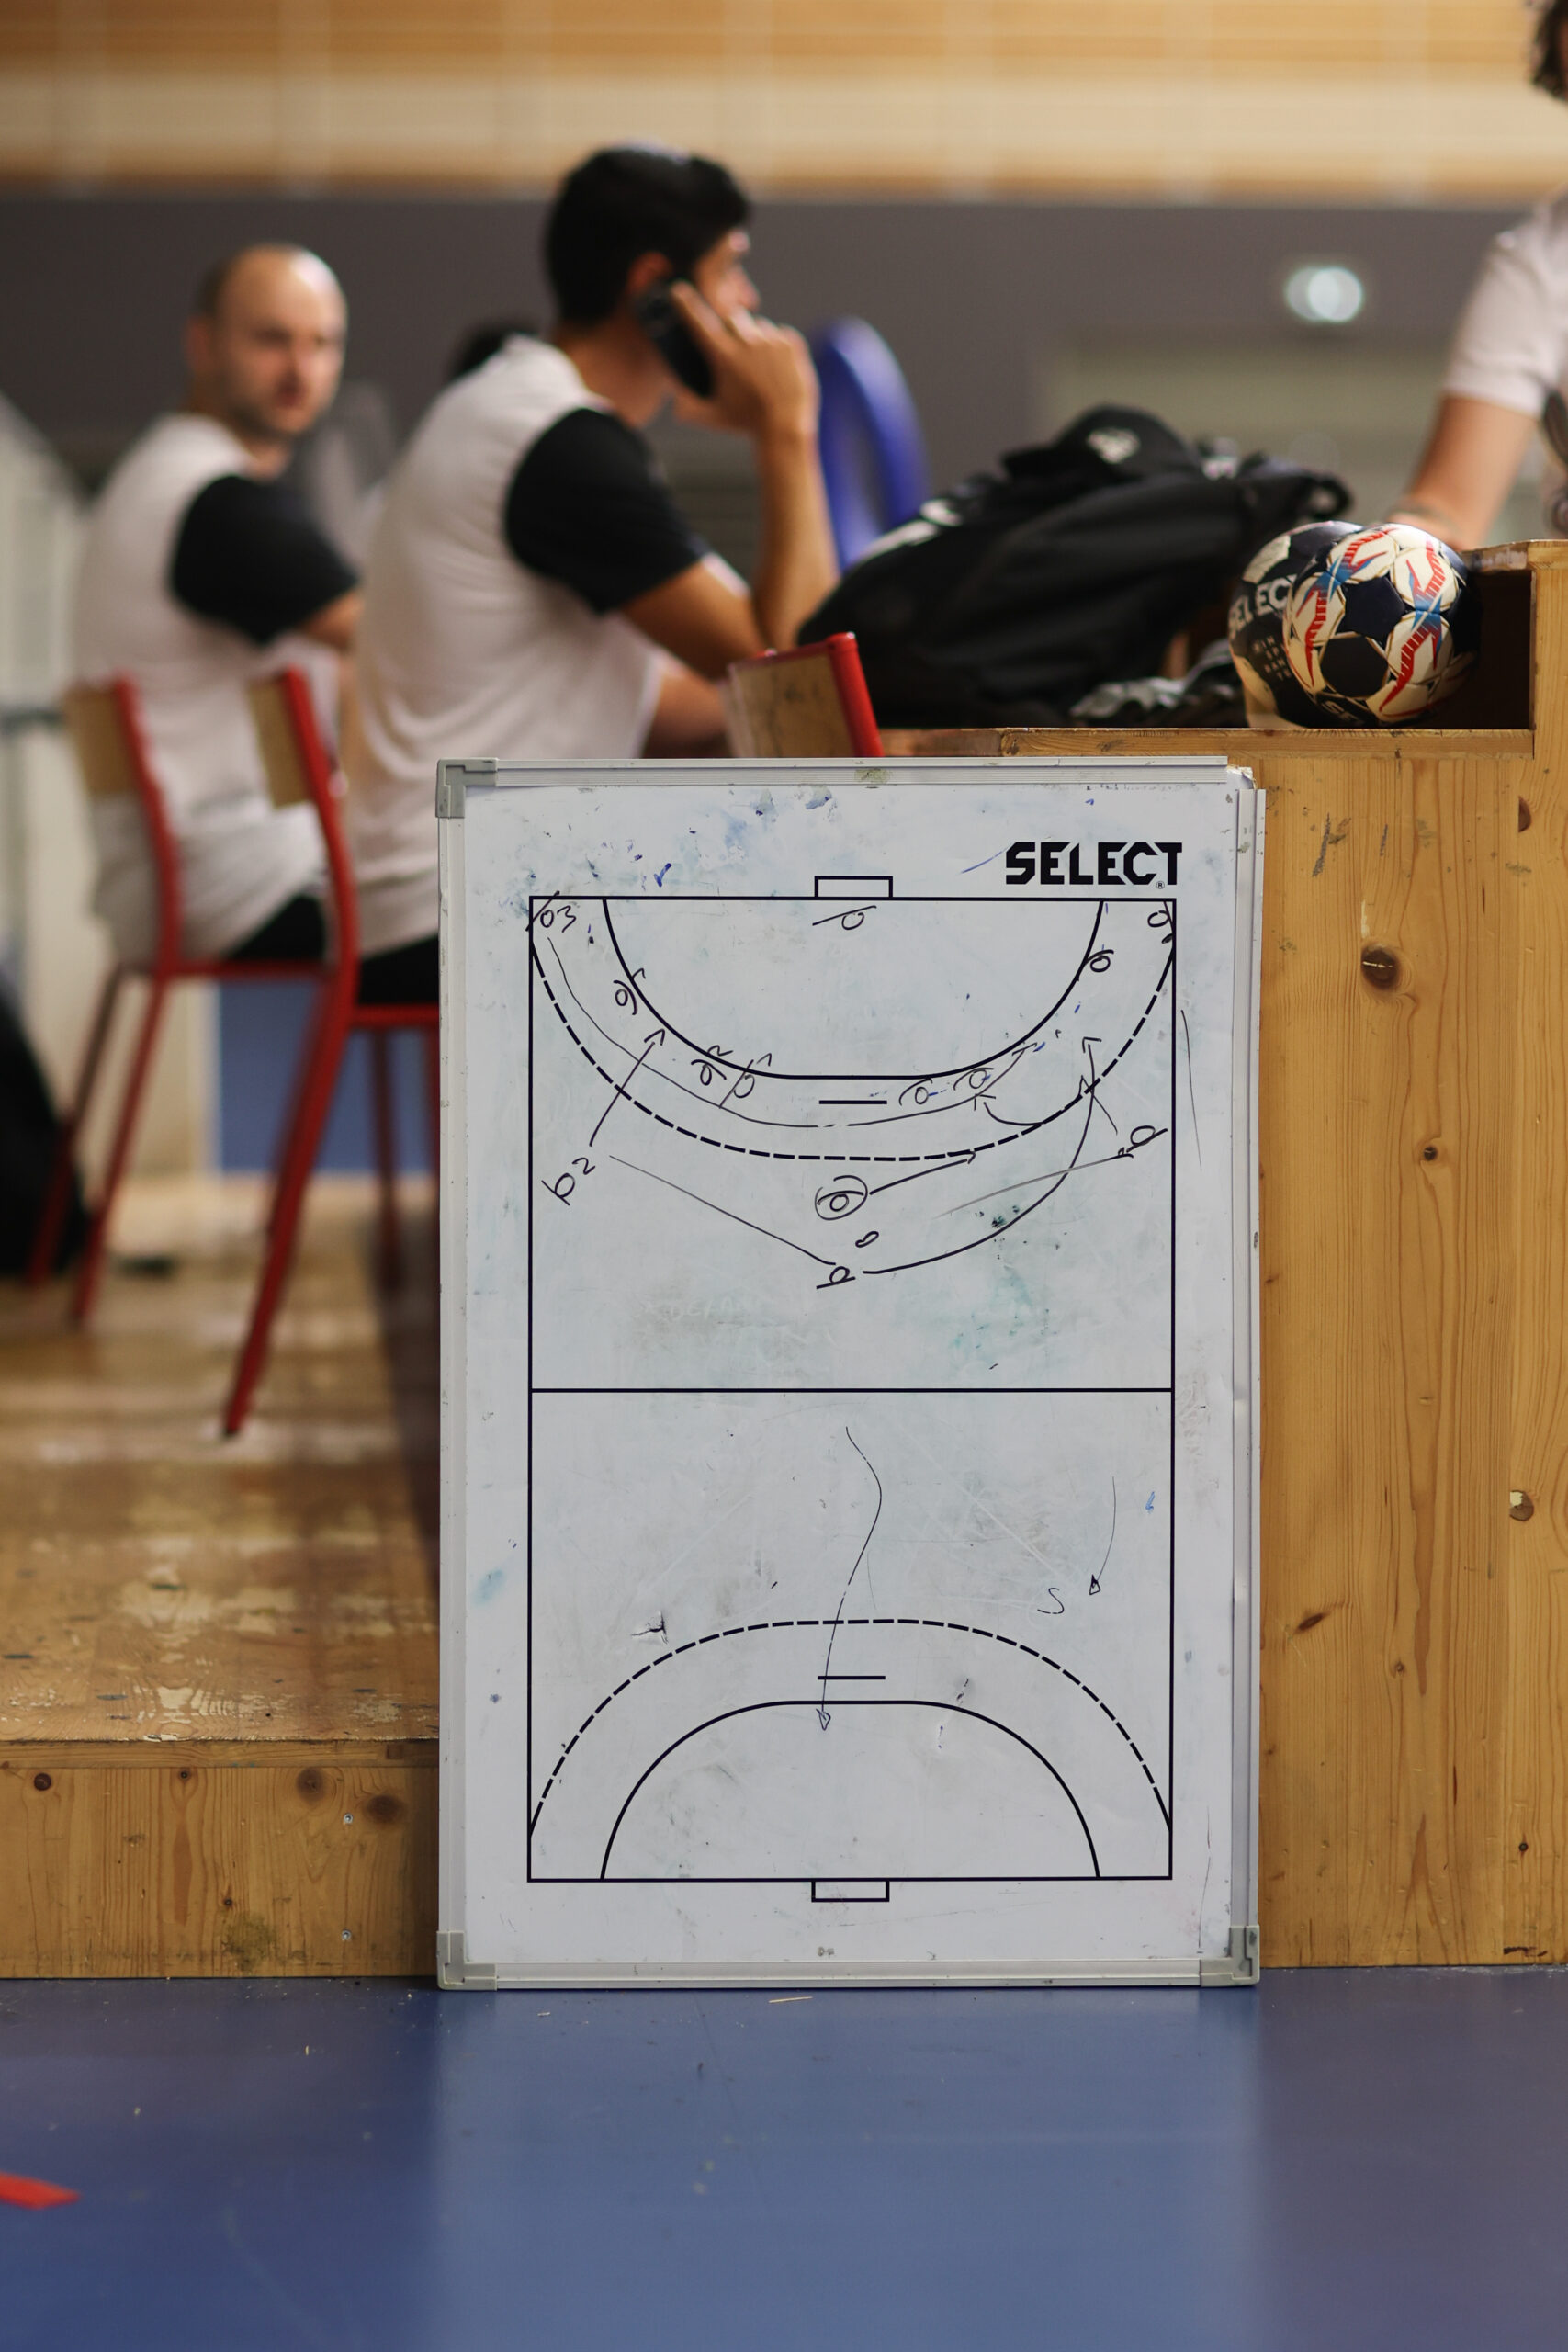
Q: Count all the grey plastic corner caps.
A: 3